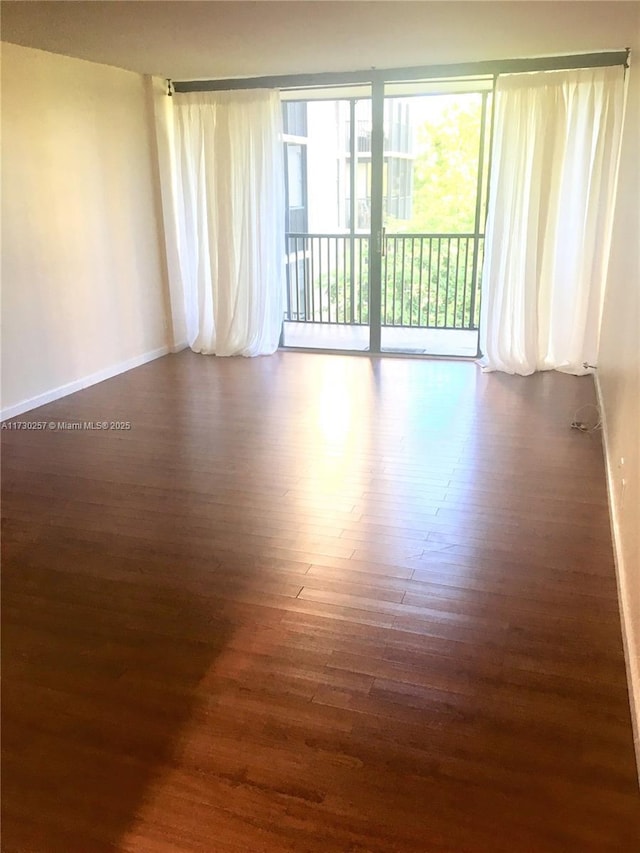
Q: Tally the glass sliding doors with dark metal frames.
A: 2